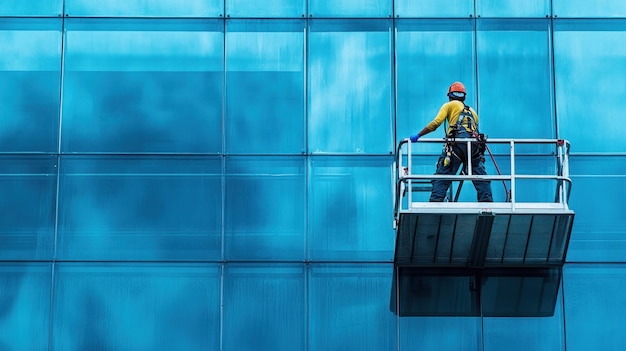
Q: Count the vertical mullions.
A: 6